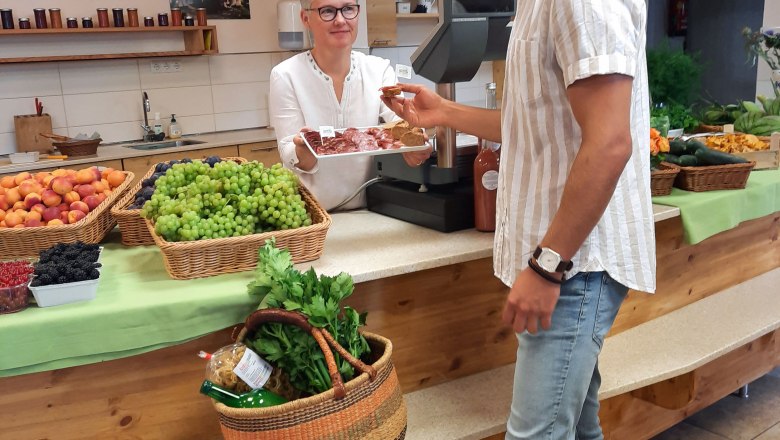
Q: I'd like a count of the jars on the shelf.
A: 14